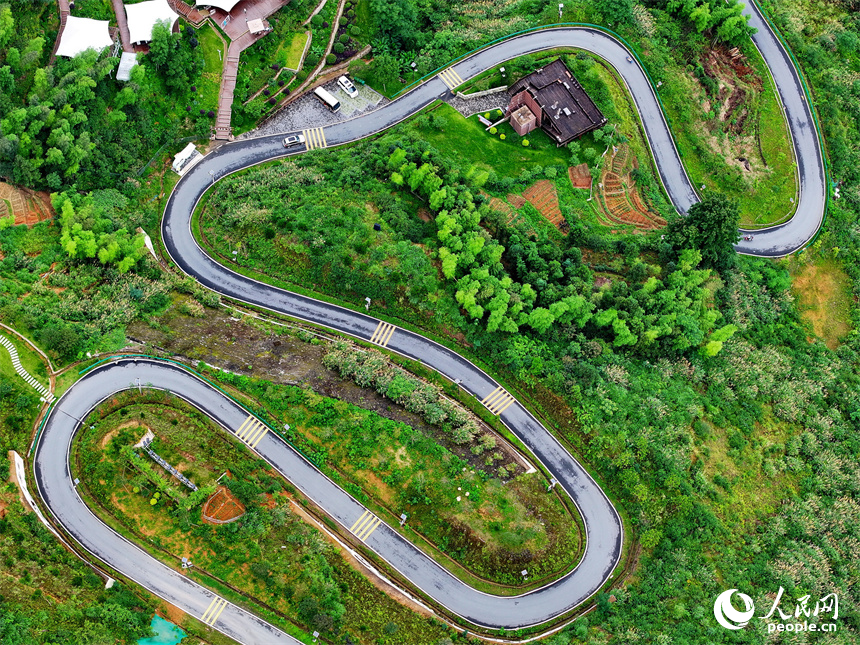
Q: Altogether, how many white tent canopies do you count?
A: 3